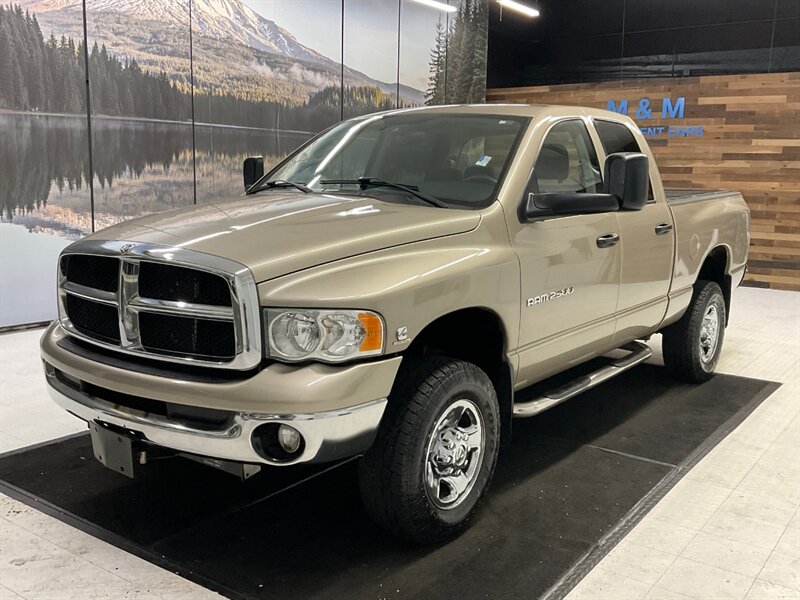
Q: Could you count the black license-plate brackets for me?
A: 1